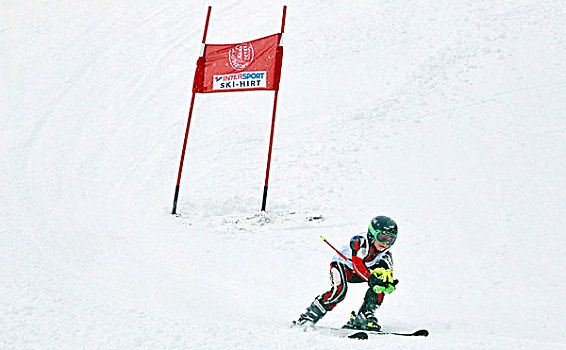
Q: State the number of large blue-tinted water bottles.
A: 0